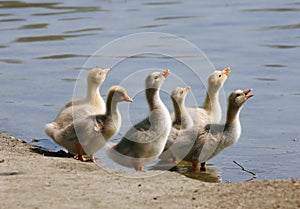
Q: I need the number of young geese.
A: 6